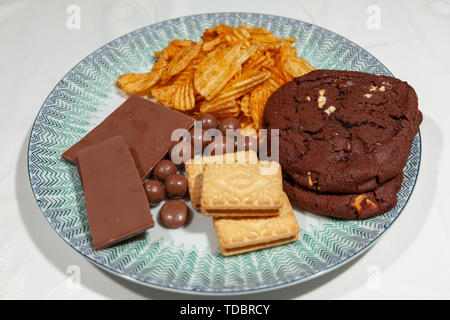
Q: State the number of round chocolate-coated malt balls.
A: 10